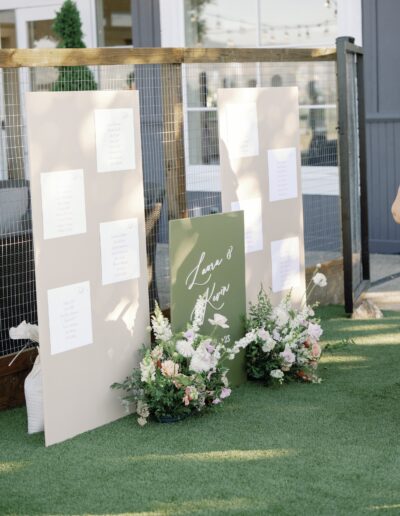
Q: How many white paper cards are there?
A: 8